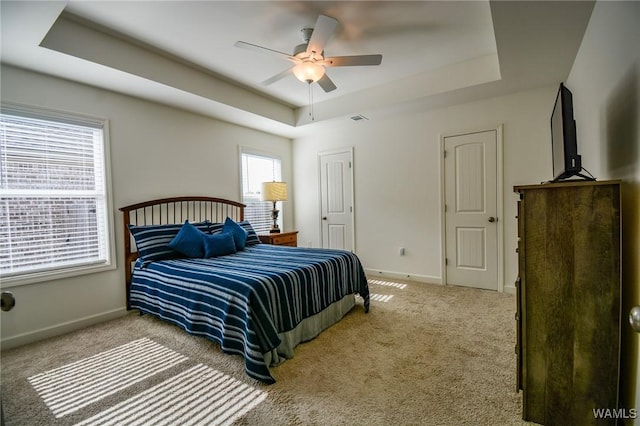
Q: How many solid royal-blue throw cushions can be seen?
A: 3